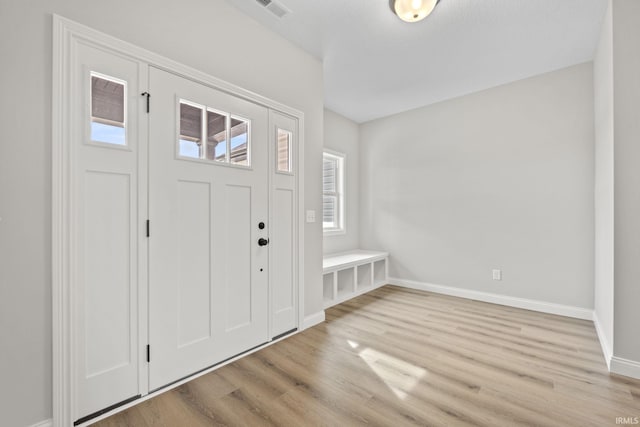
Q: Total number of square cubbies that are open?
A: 4